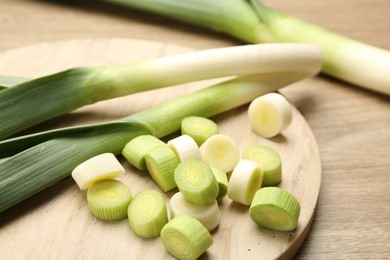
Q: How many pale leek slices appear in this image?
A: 6